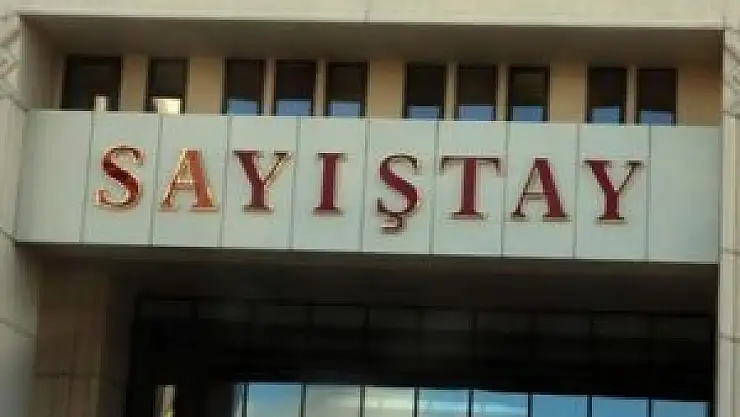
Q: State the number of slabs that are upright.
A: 10